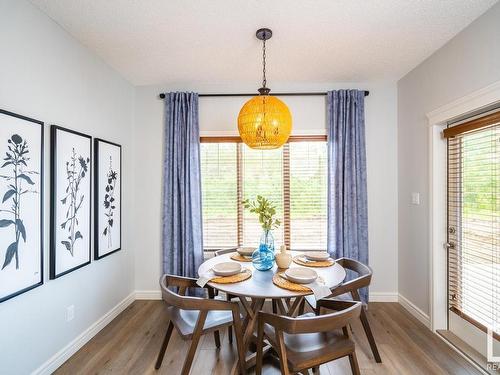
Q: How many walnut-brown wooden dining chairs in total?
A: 4